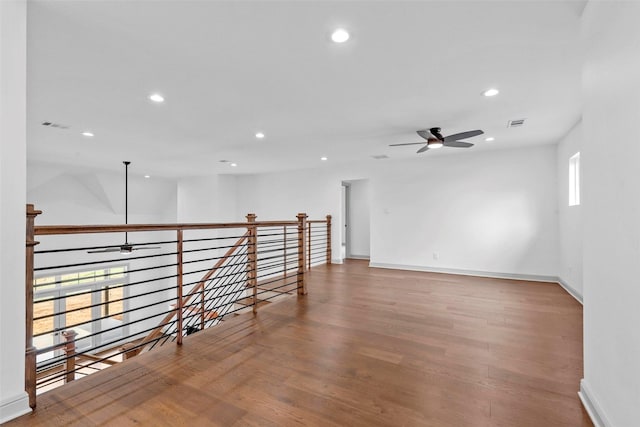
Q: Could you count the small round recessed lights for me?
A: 9